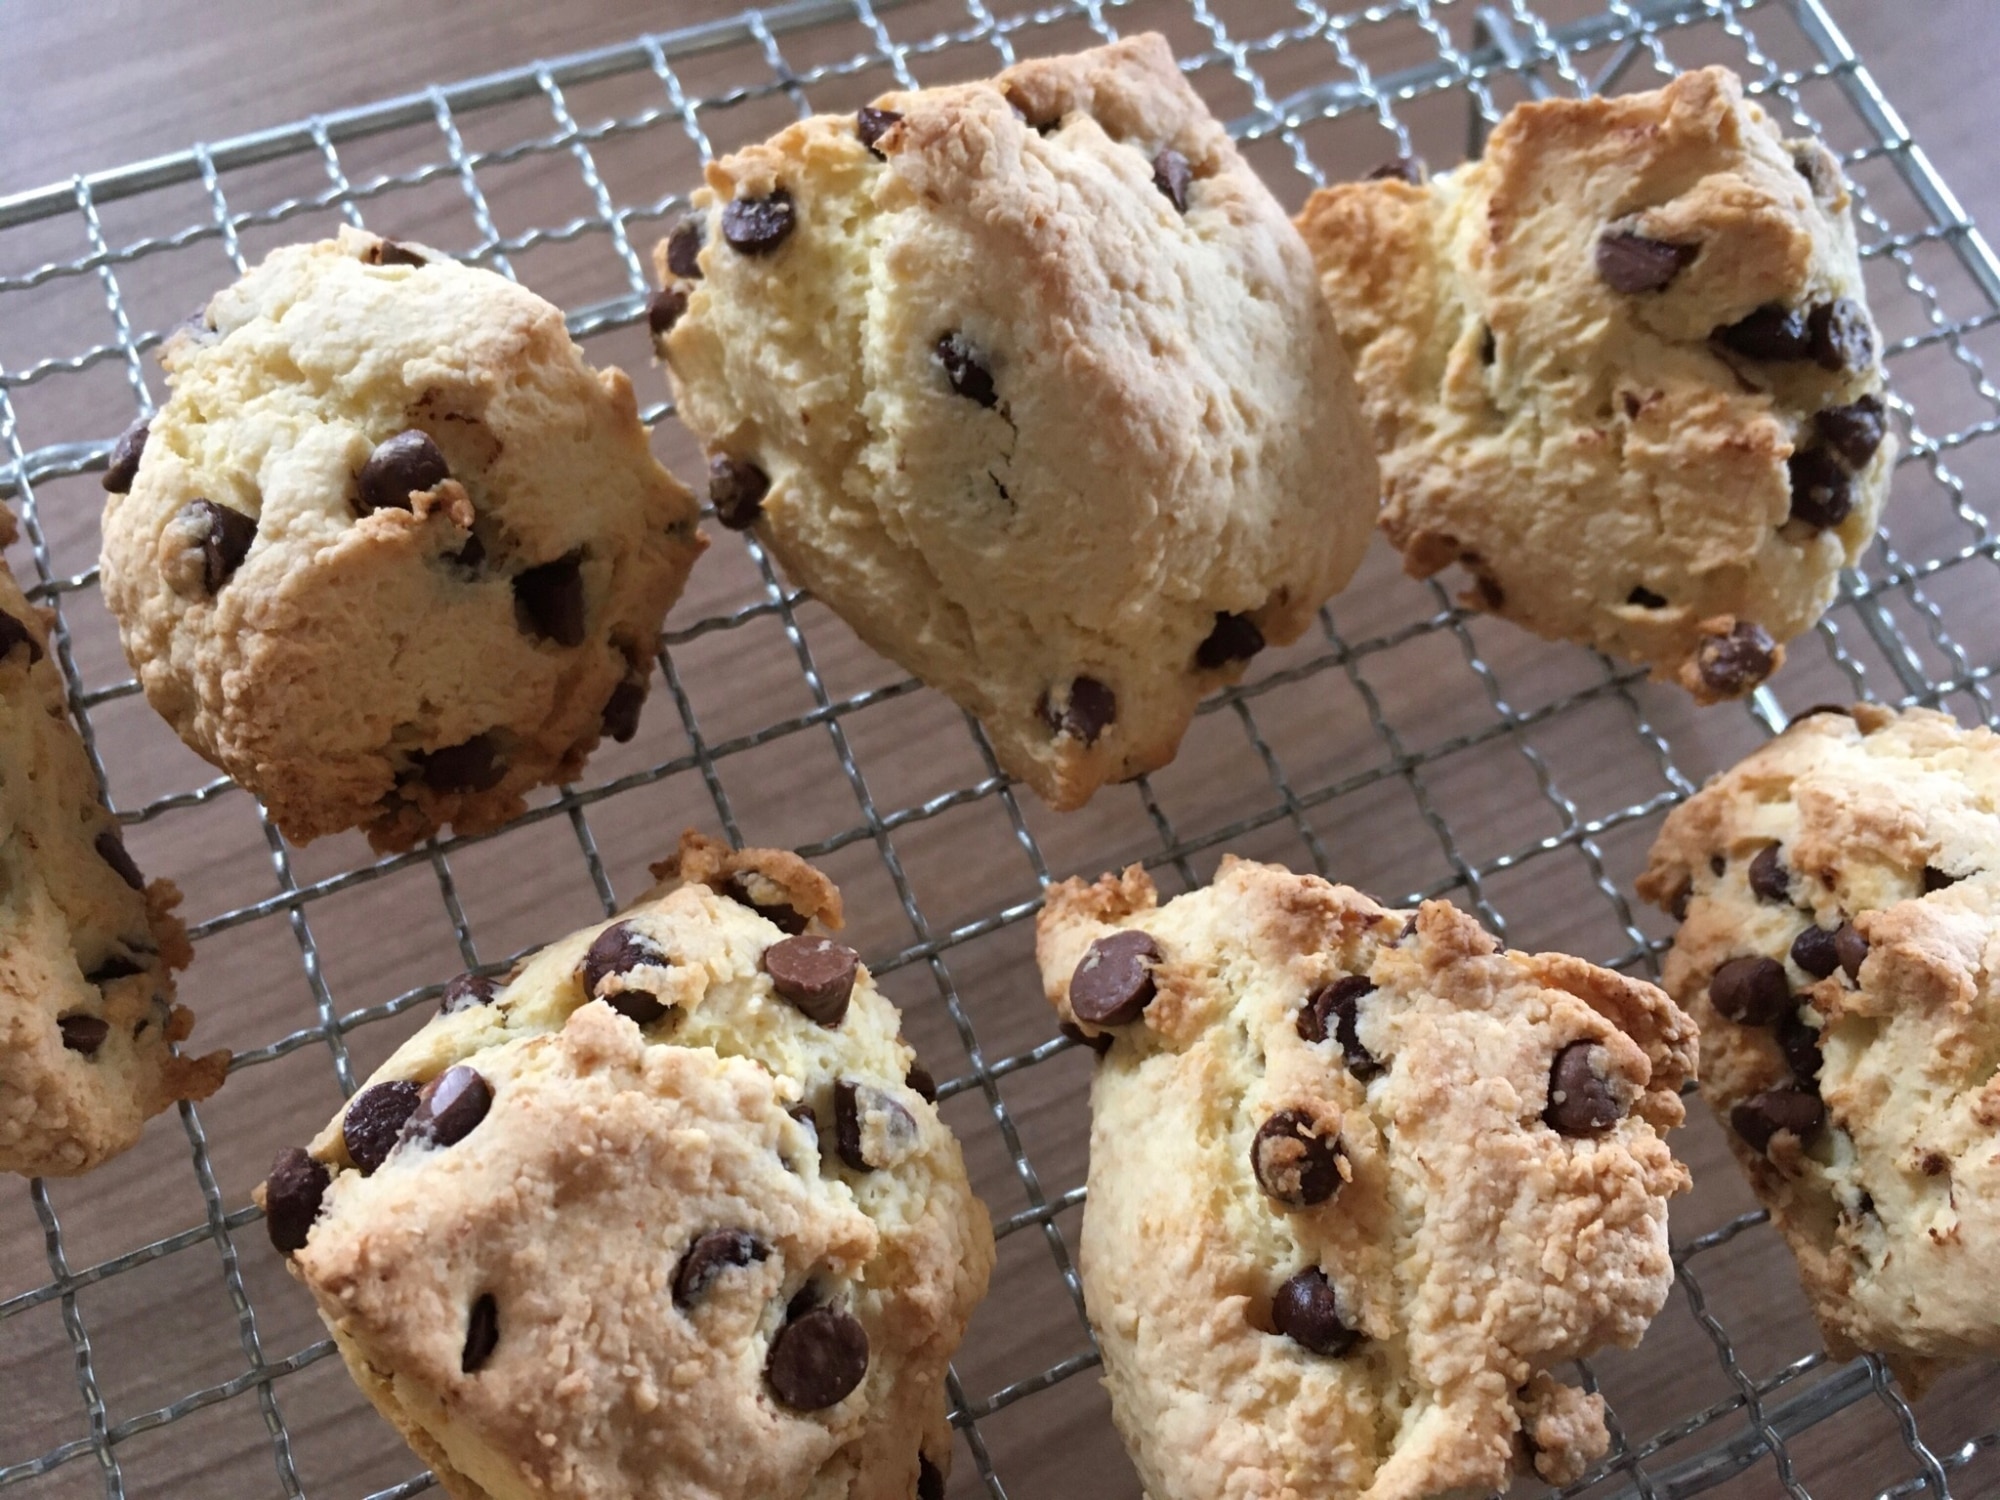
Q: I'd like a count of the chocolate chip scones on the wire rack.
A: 7